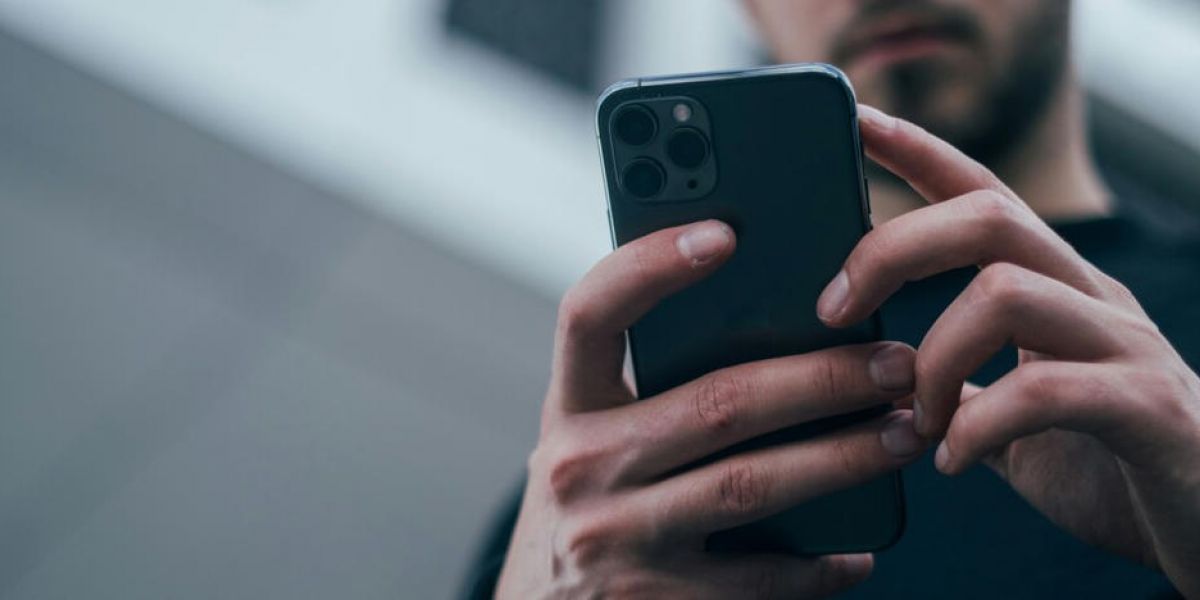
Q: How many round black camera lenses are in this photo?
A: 3